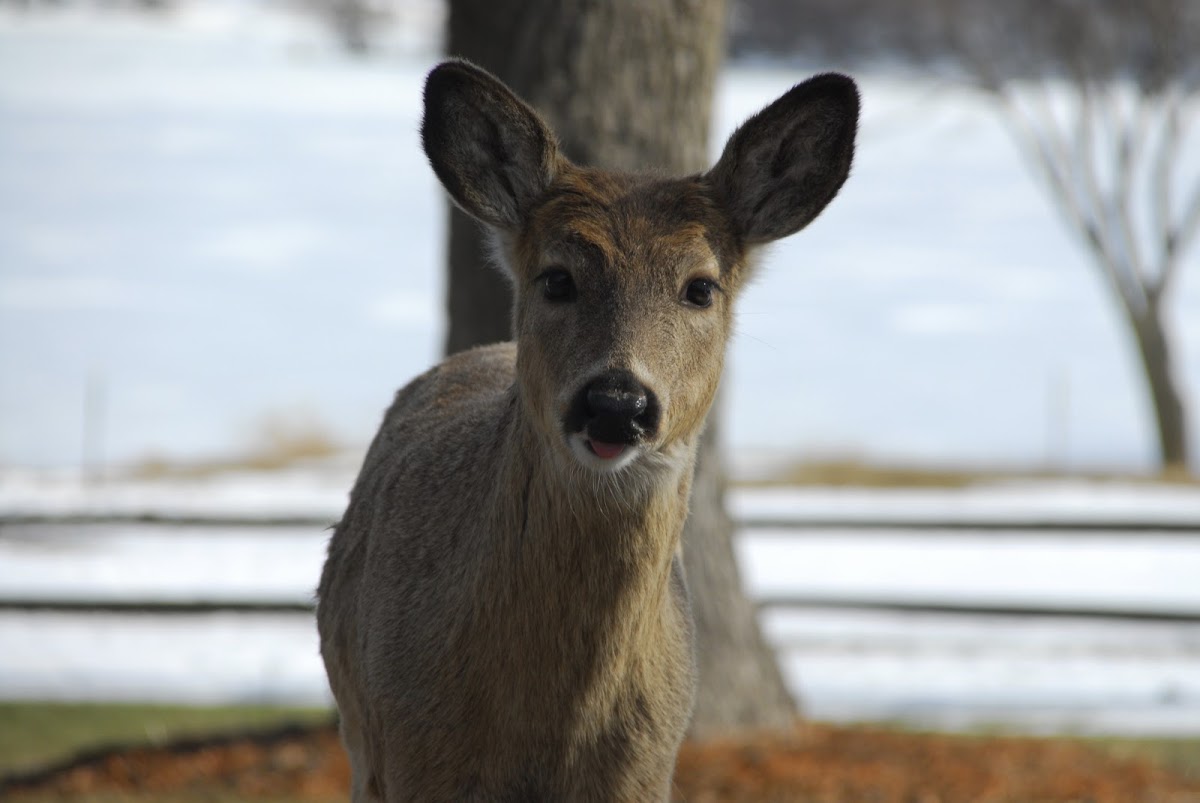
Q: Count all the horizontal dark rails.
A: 2